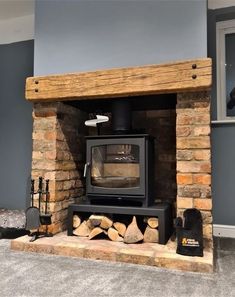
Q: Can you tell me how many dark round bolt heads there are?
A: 4